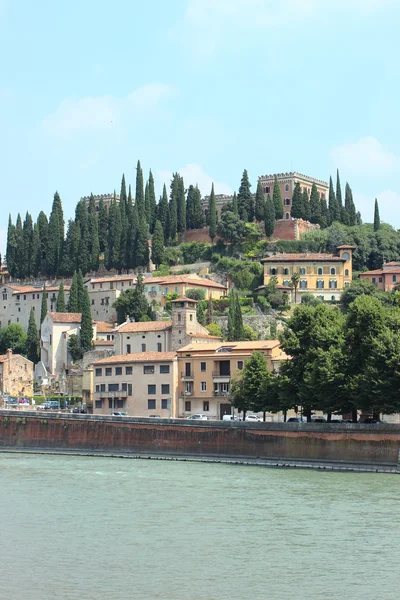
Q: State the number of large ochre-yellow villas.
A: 1